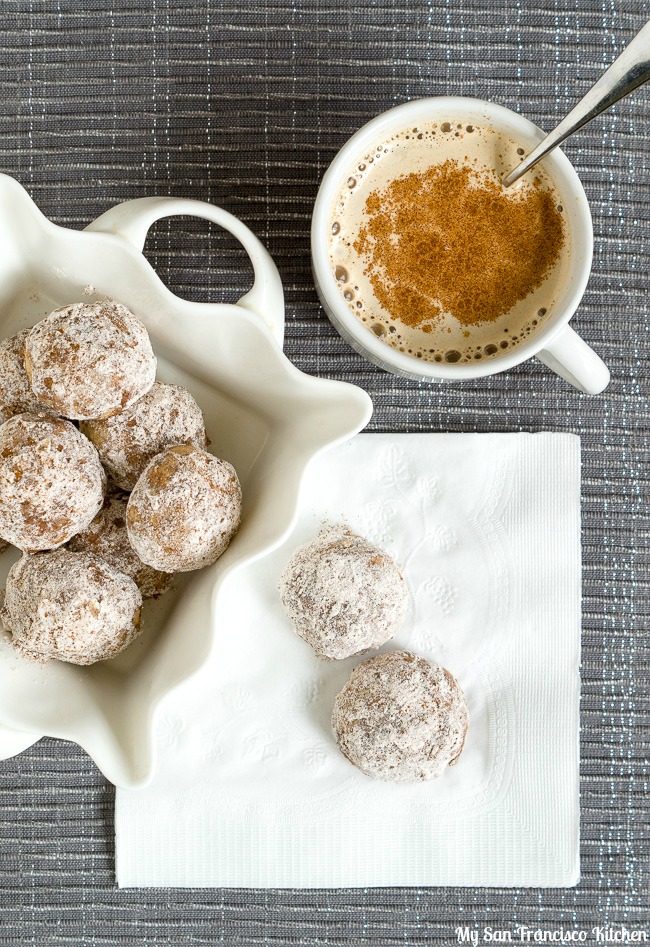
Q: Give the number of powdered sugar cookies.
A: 9